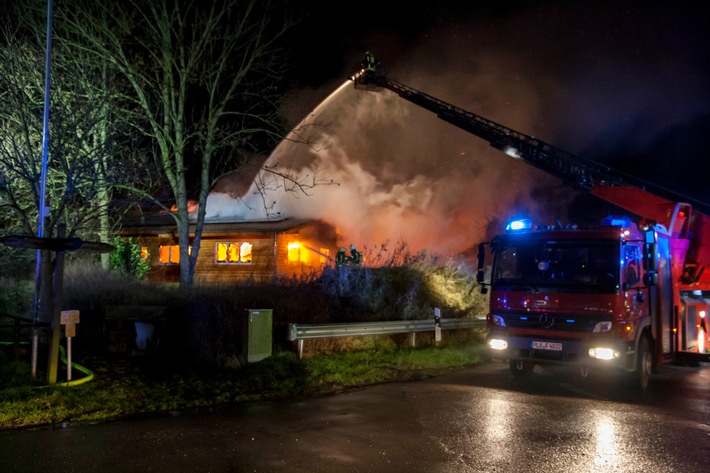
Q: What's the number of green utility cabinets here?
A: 1